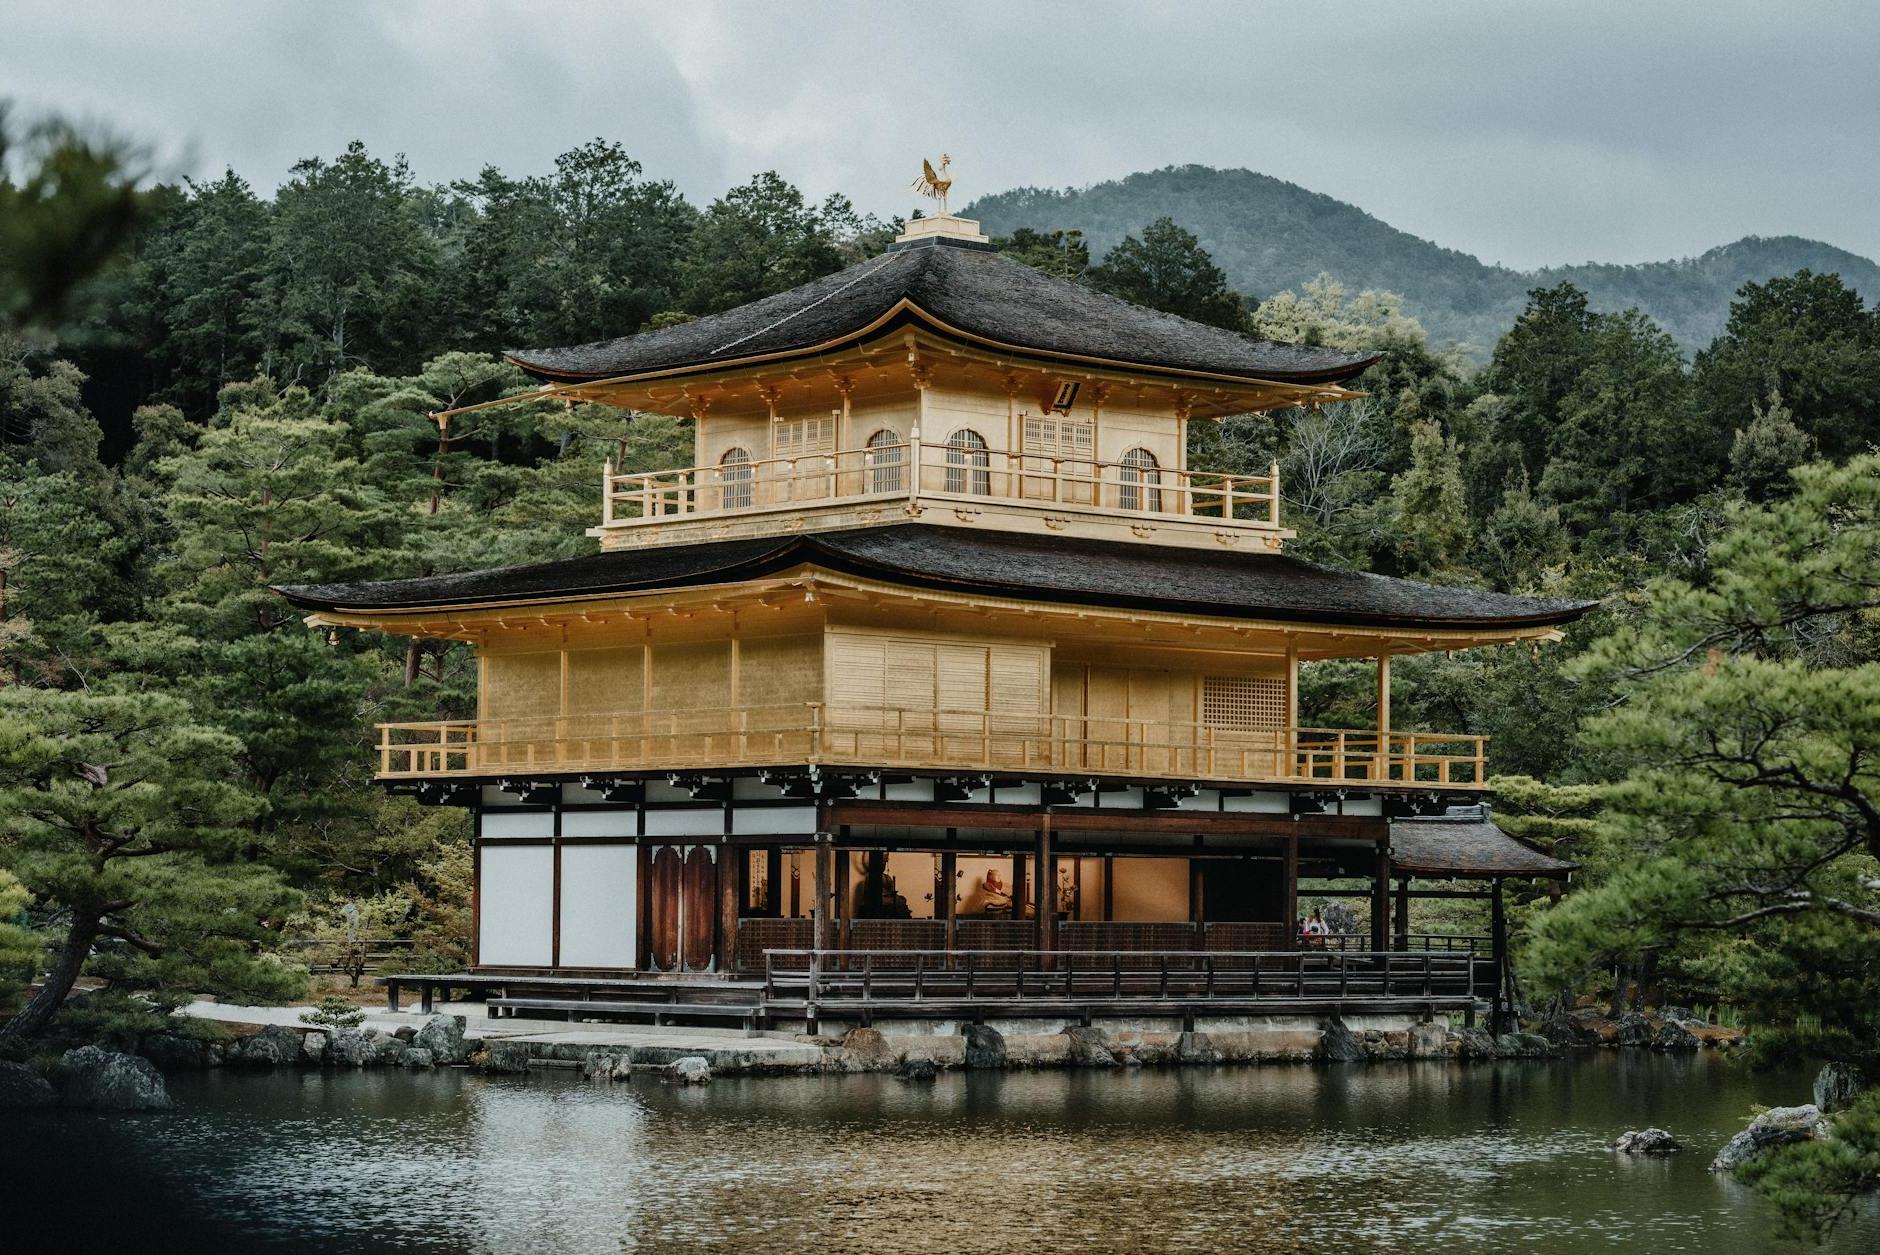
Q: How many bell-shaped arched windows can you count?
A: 4